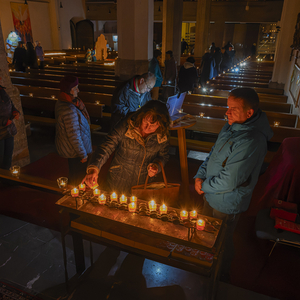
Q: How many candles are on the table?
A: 14